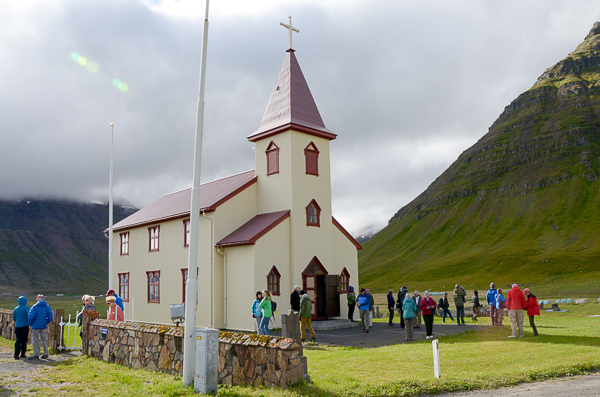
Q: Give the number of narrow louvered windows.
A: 2